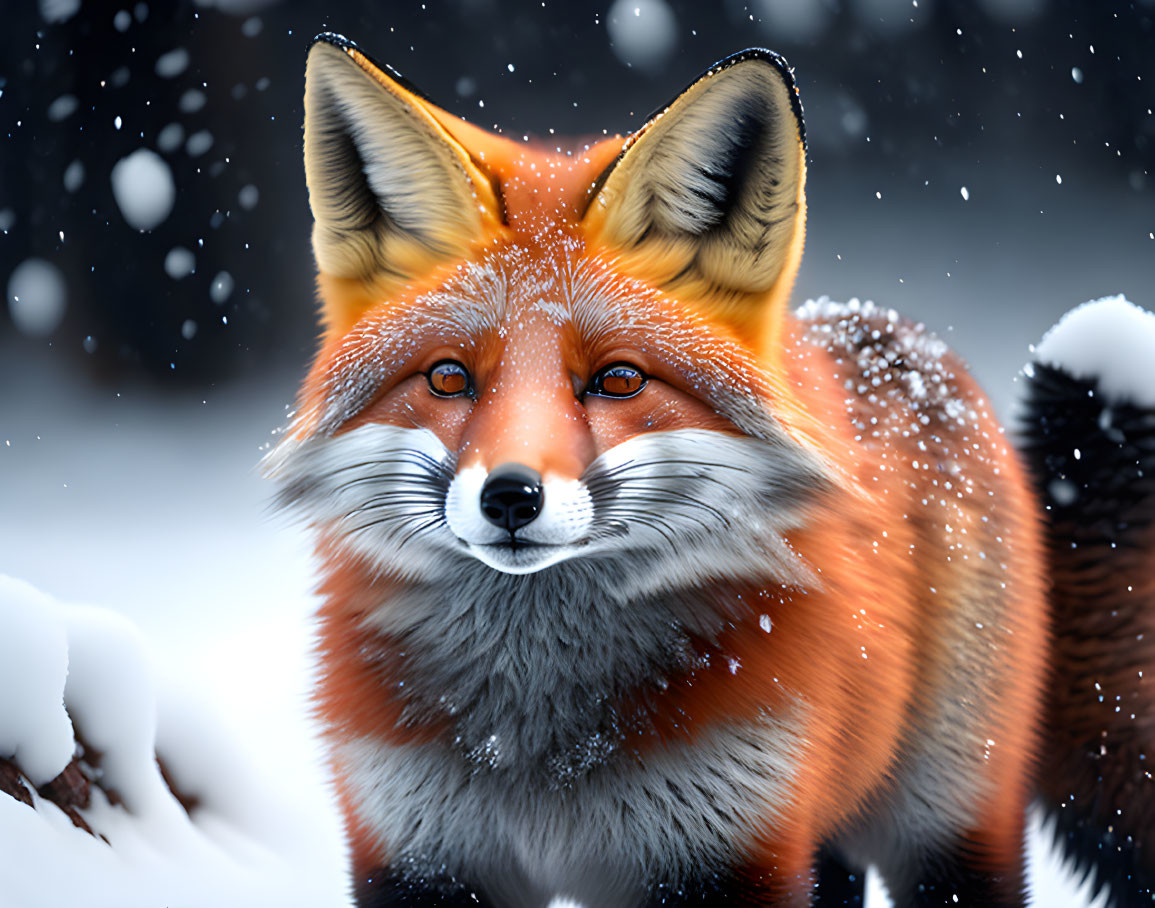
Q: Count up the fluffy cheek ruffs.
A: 2